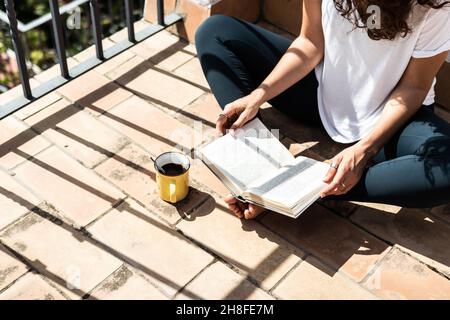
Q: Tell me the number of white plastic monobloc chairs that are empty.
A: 0